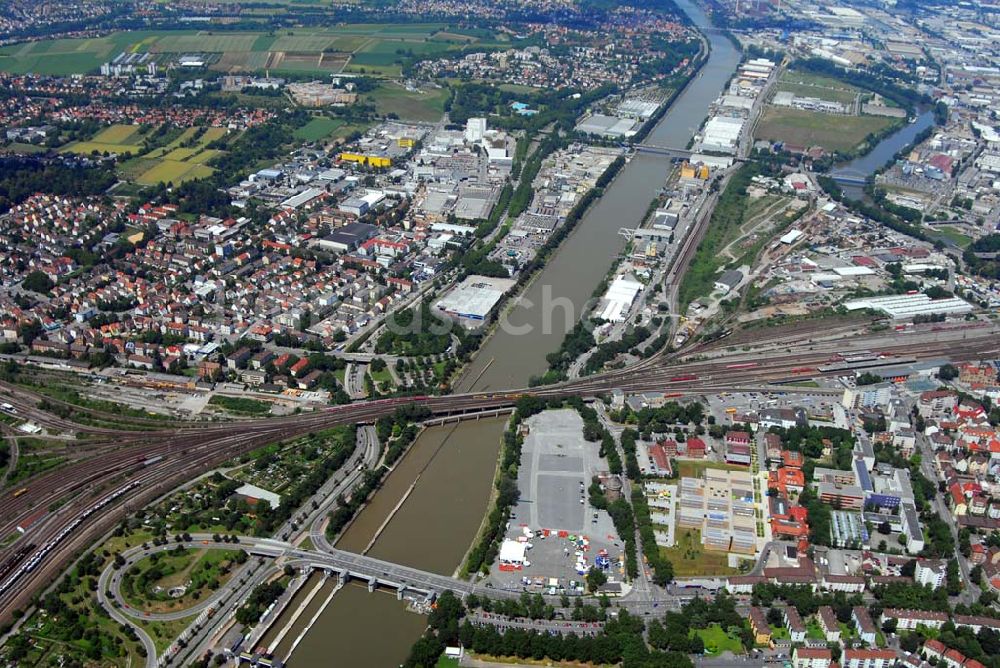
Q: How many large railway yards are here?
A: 2